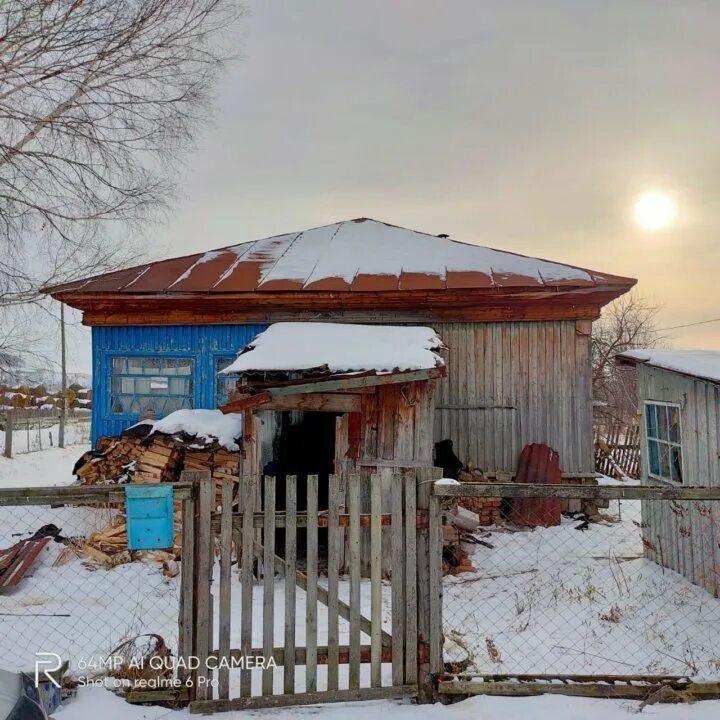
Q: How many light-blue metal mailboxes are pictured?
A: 1